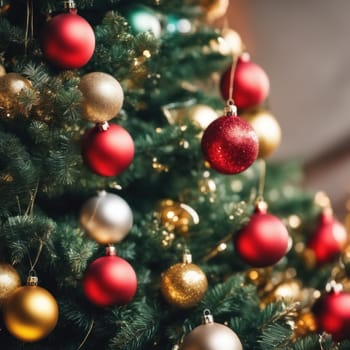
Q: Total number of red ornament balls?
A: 8